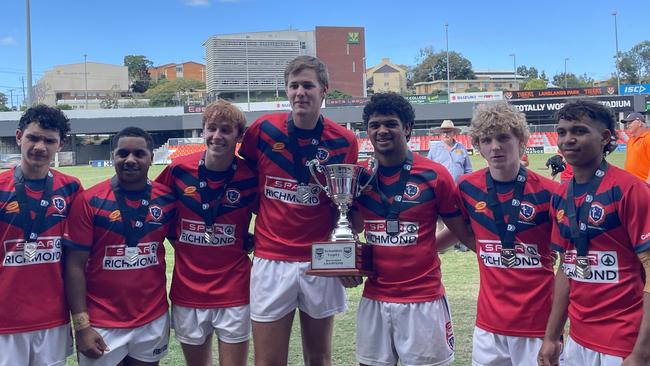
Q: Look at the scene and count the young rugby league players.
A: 7